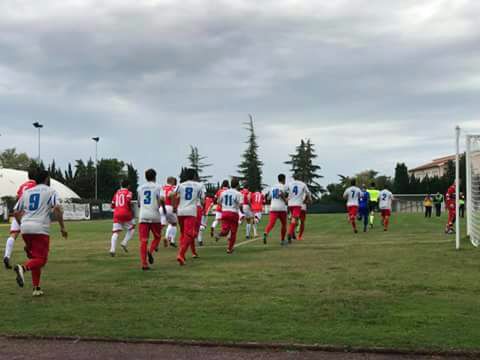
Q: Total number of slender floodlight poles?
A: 2